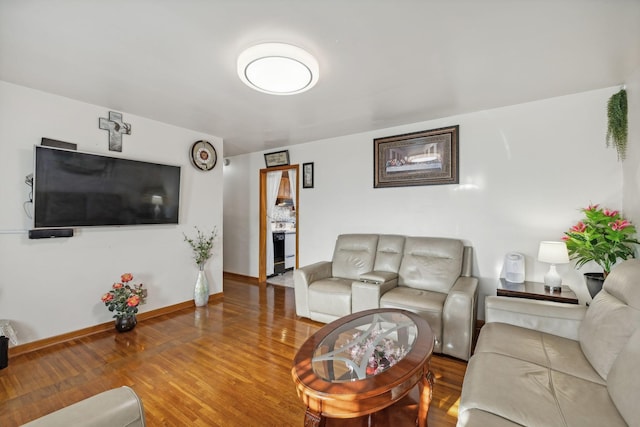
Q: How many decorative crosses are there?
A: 1